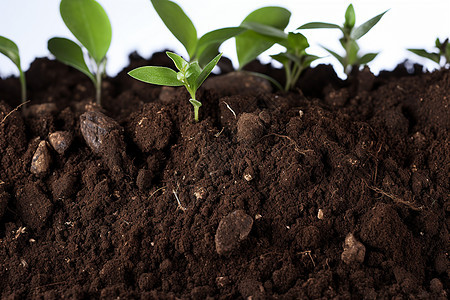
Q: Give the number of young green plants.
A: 7